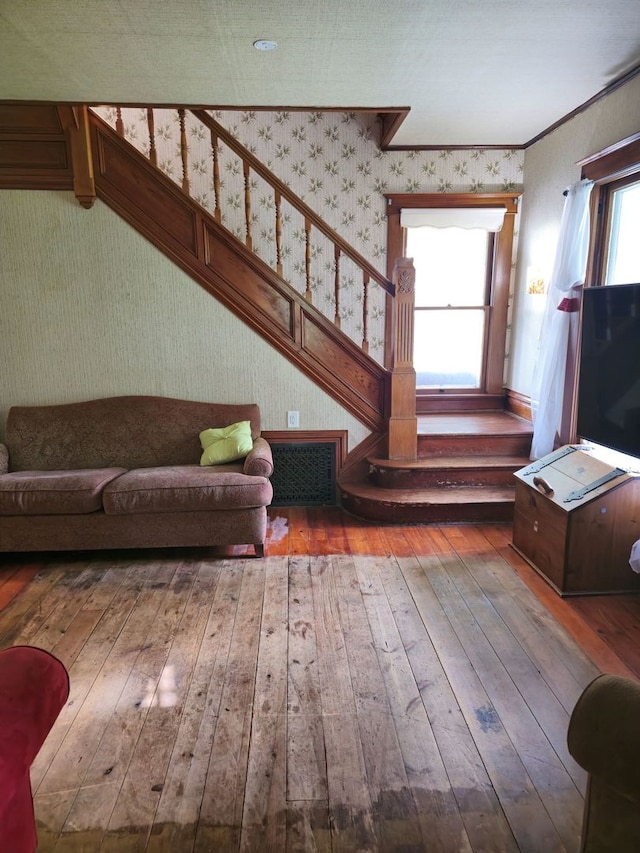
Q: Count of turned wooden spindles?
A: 9